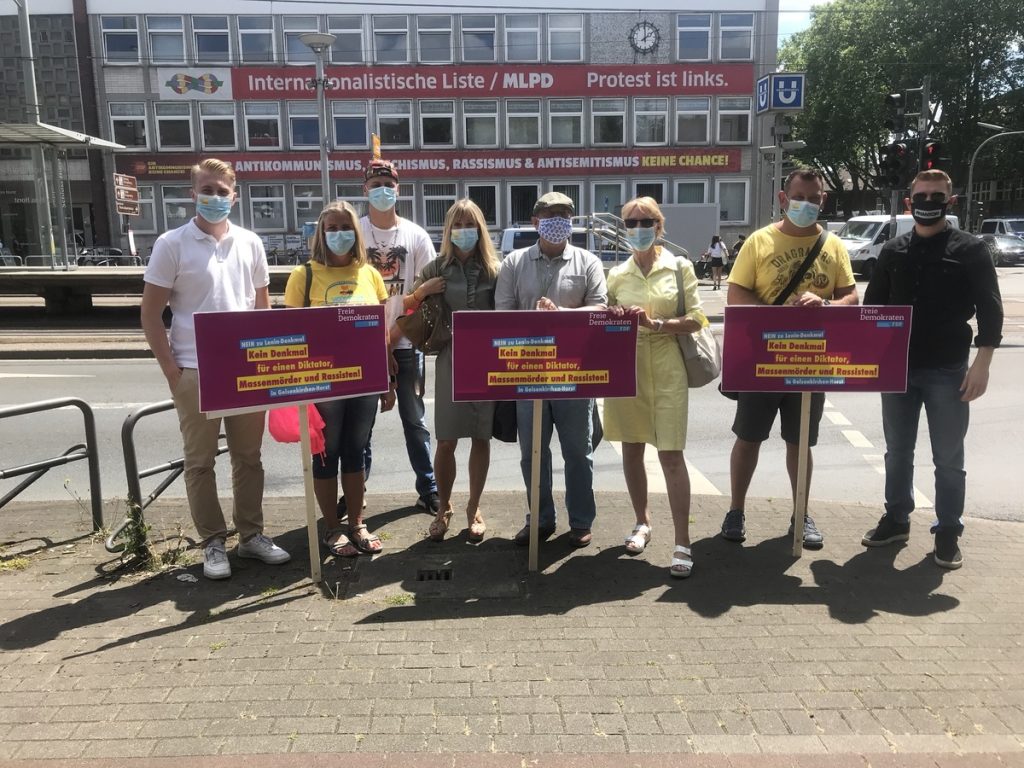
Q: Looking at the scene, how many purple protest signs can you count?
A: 3